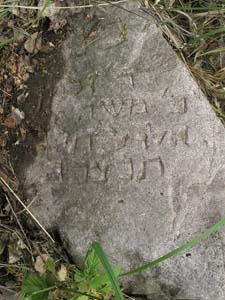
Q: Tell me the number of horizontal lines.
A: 4